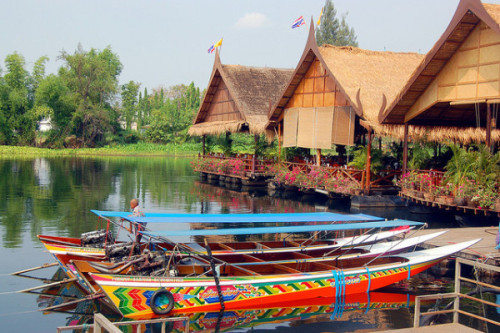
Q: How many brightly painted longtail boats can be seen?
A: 3